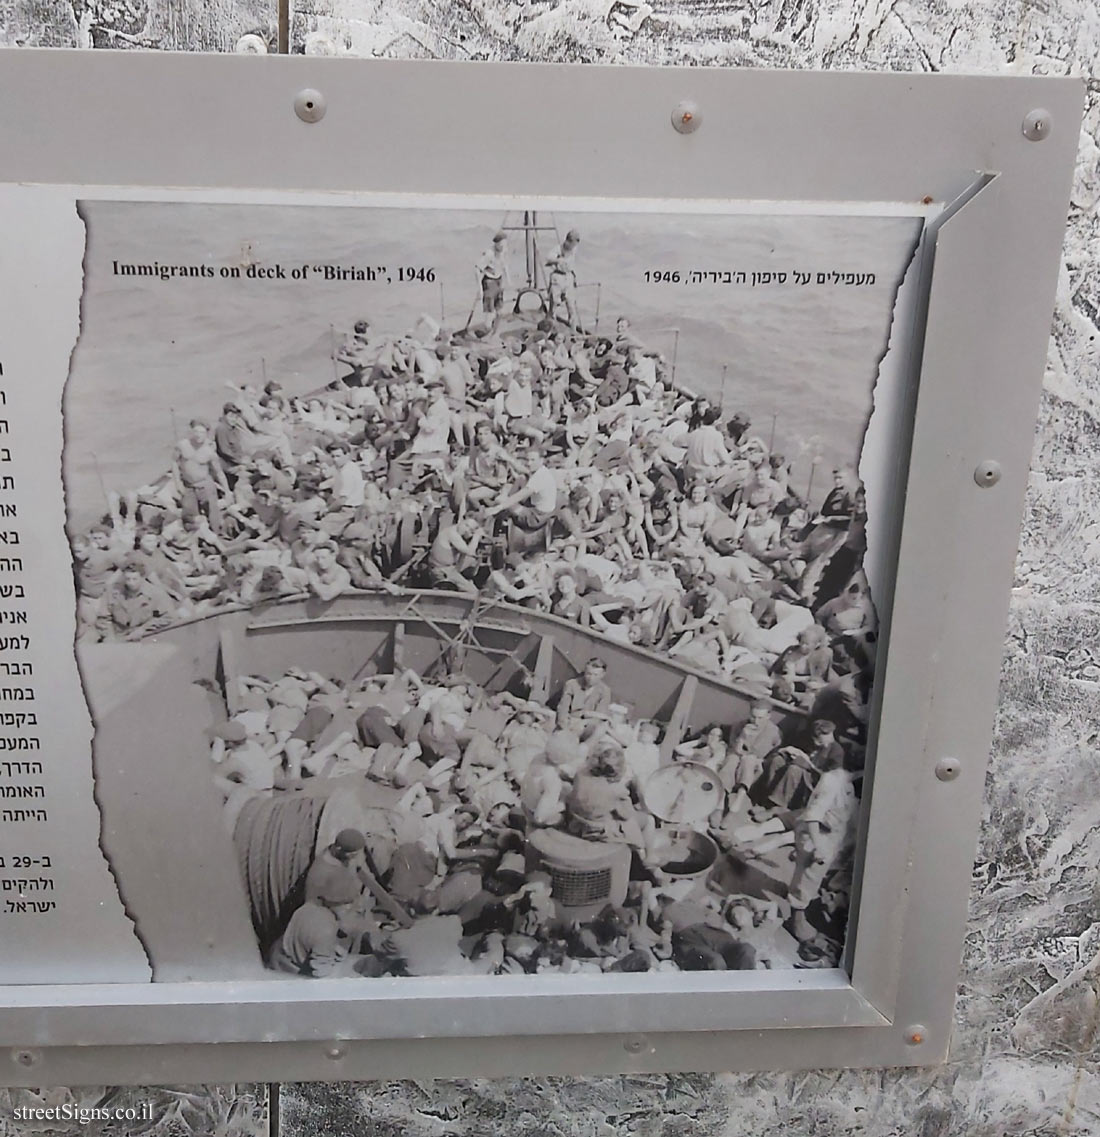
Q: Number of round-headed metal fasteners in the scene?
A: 9